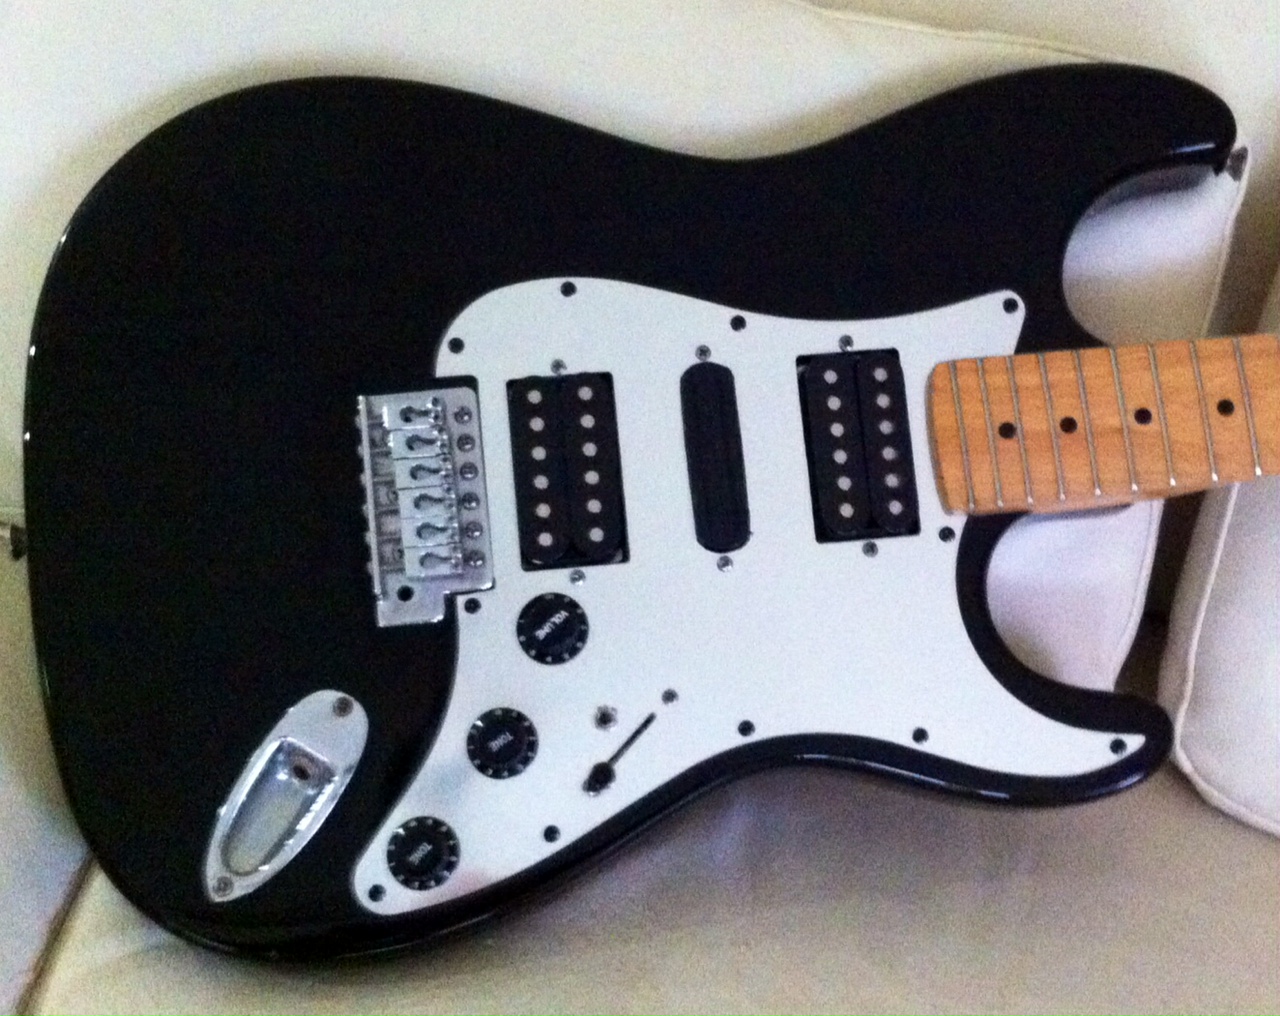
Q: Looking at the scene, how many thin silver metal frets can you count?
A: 9